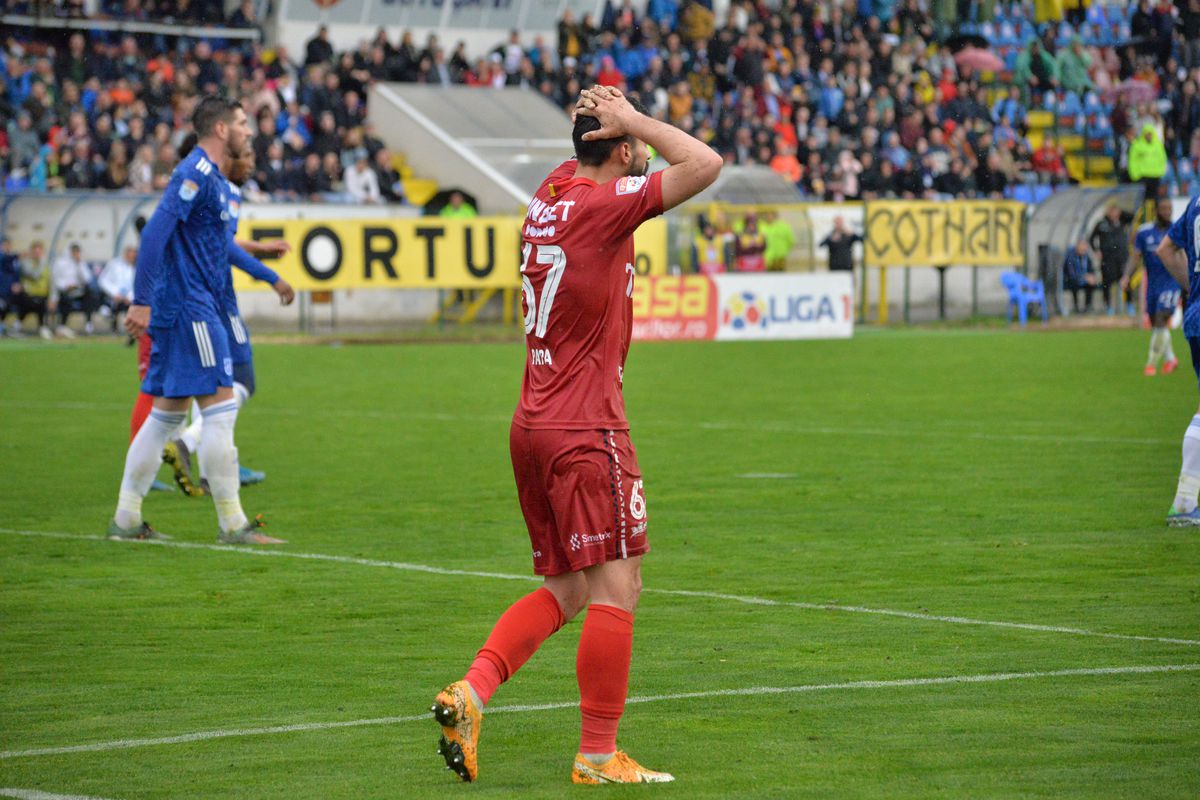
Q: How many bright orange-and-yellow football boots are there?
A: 2